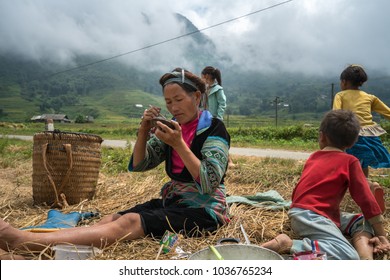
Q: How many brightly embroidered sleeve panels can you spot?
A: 2